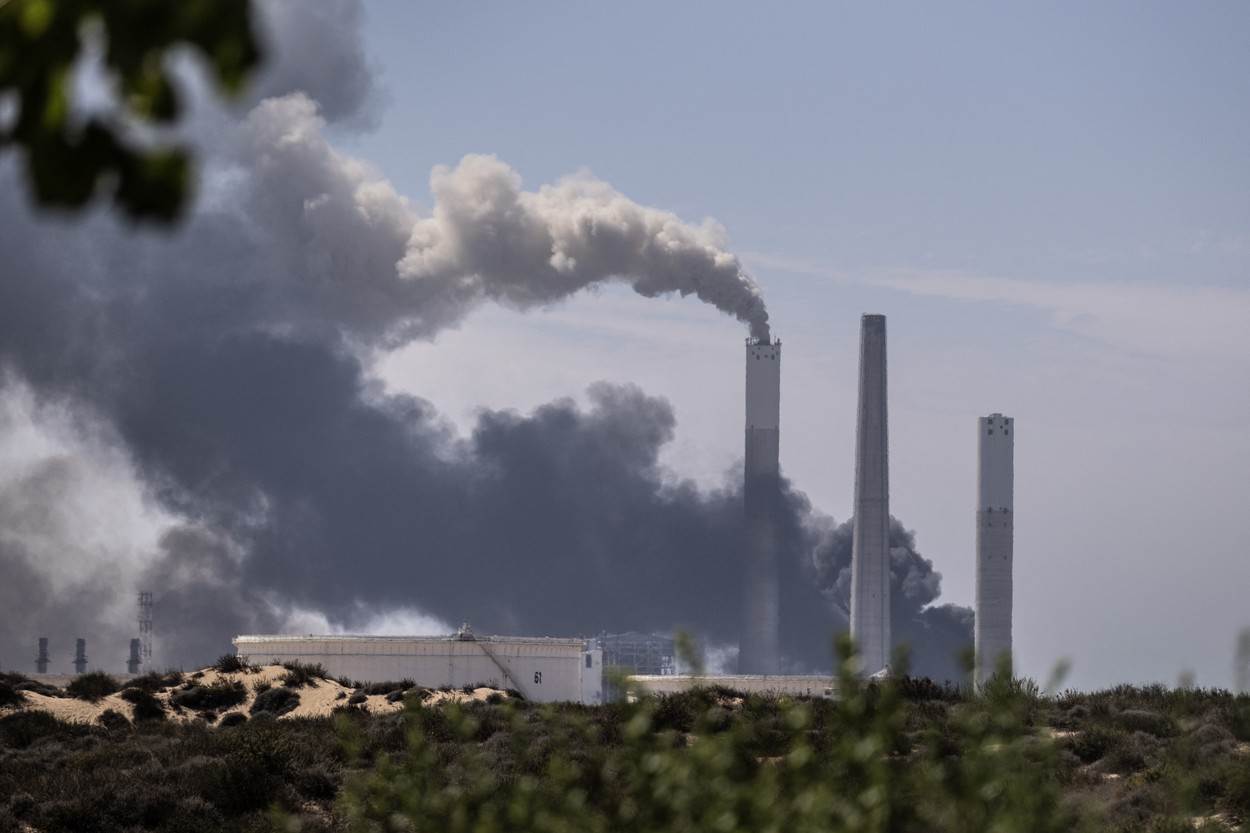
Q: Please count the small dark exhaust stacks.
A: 3